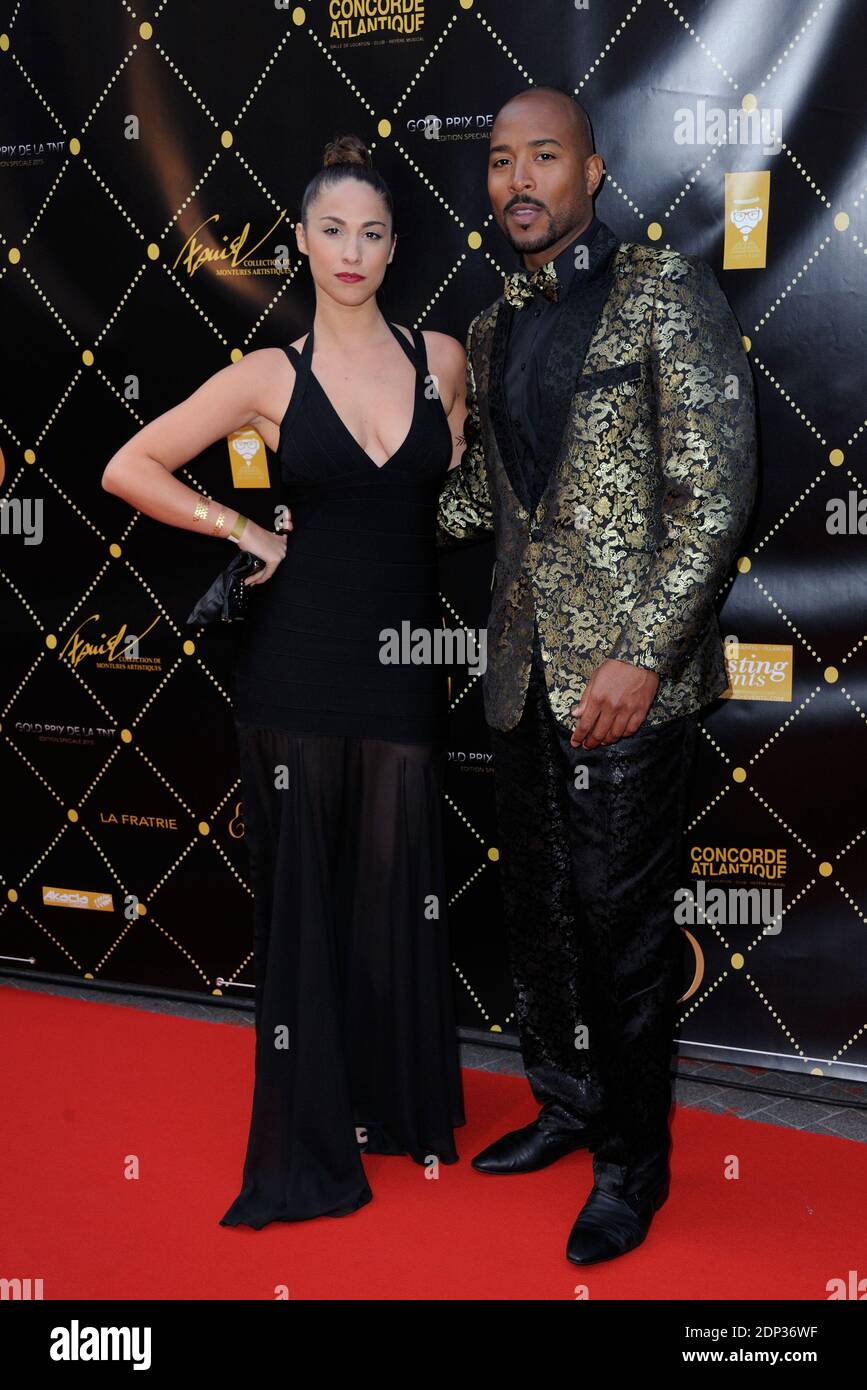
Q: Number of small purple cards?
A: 0